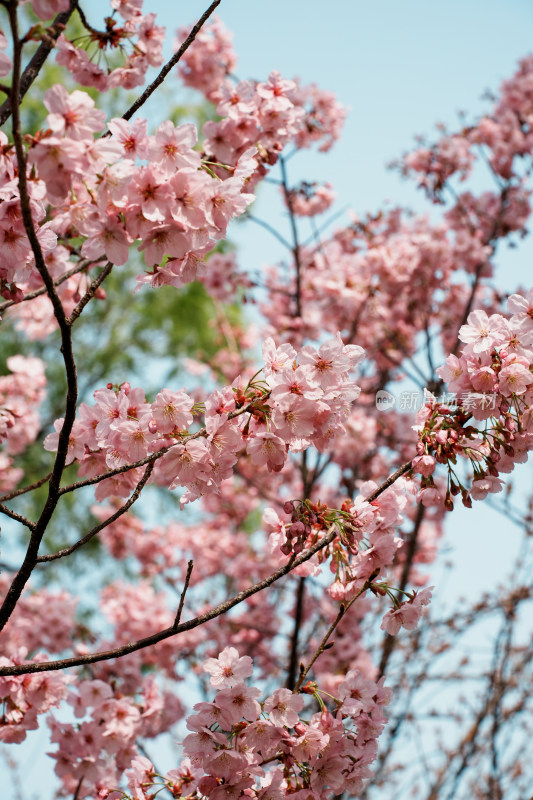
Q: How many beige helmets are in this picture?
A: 0